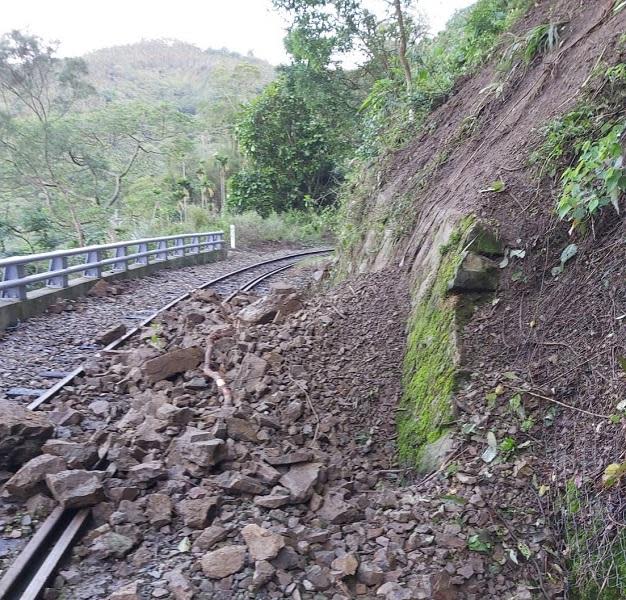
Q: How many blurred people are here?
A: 0